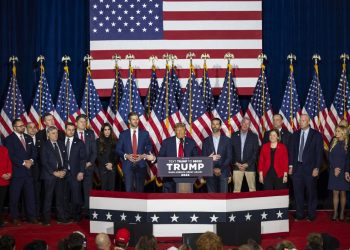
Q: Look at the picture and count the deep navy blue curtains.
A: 2